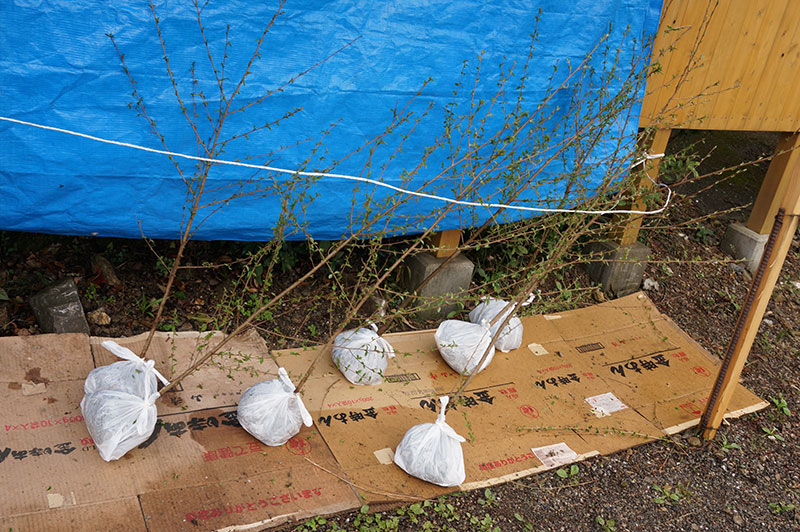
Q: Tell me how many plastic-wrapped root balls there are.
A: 7